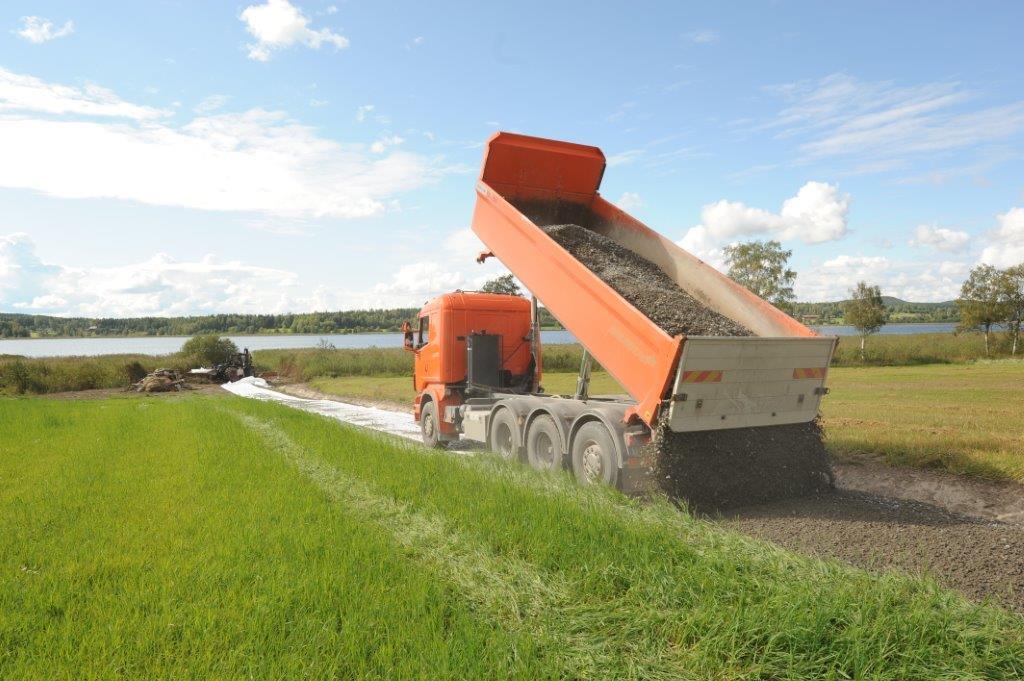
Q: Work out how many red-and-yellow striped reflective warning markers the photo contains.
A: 2